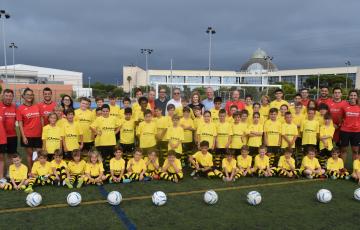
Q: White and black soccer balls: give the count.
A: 8